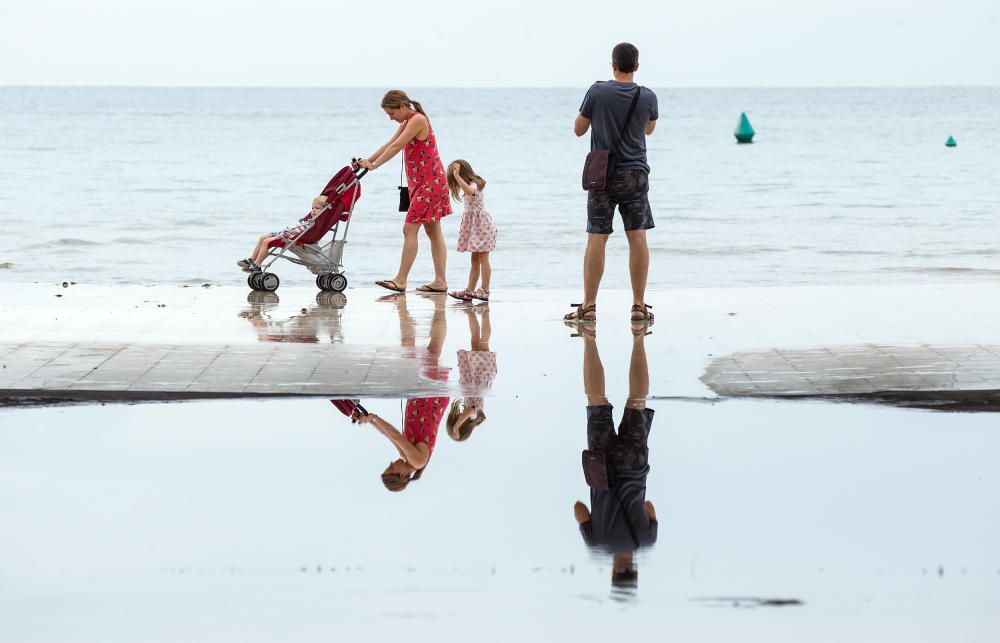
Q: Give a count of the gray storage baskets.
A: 1